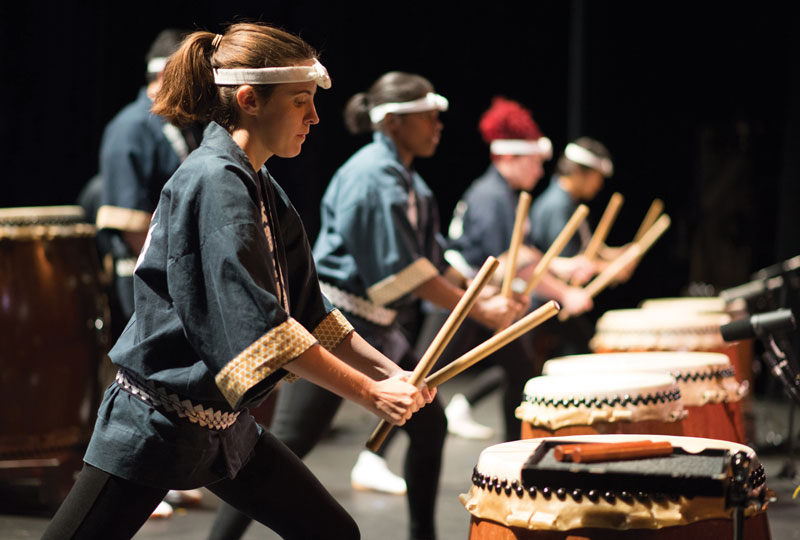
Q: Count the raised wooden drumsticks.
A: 8